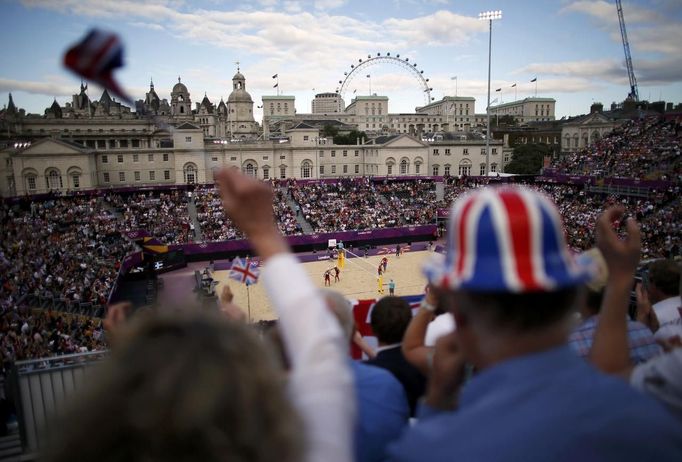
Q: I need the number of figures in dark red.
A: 4